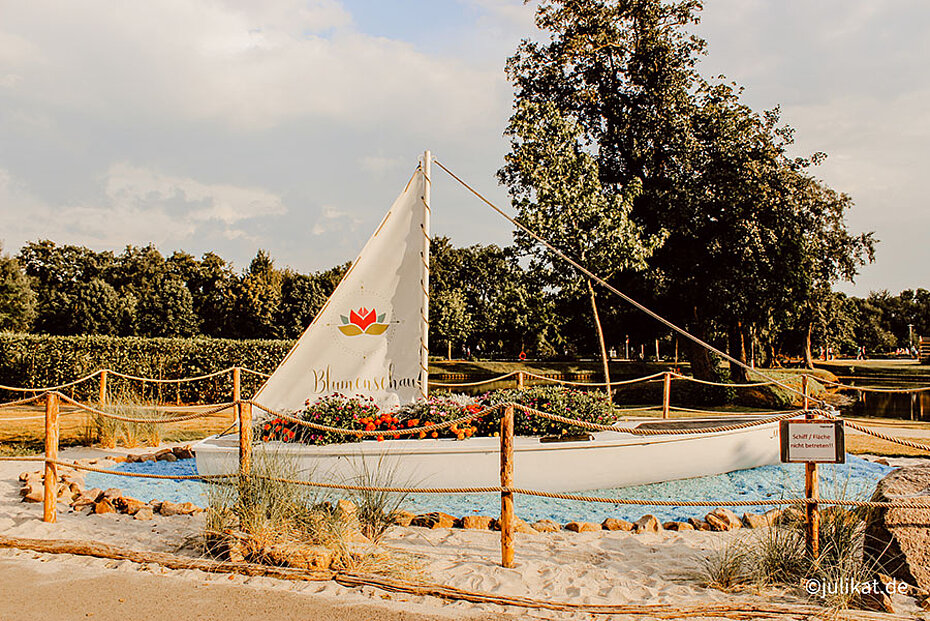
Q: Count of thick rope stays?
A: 1